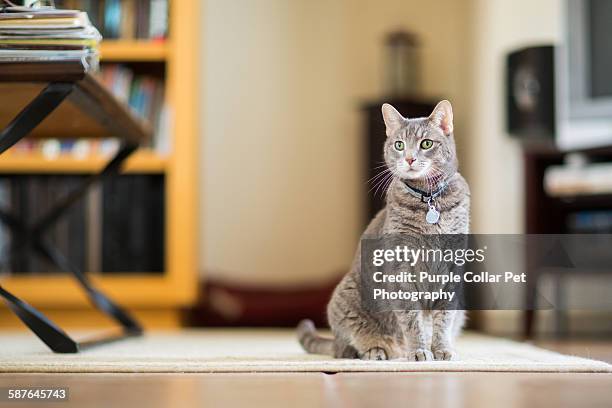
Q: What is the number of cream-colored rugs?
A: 1